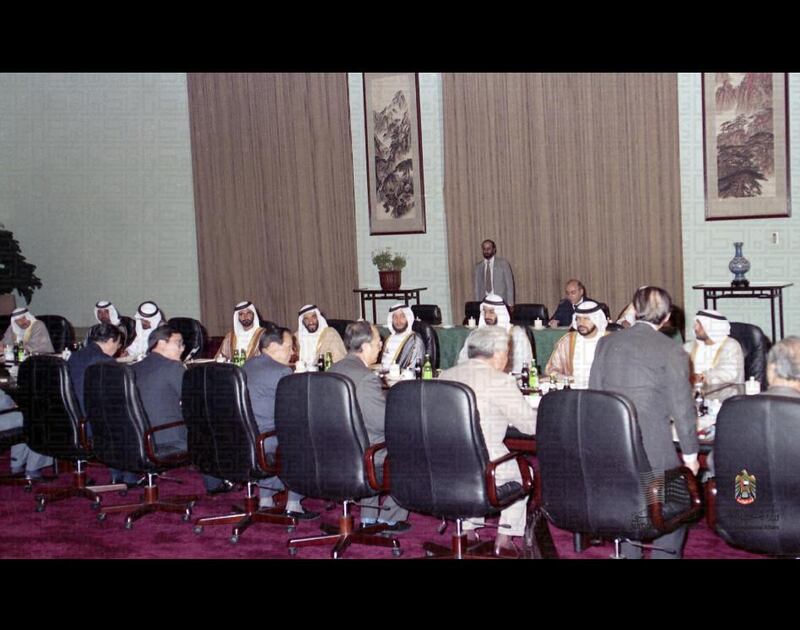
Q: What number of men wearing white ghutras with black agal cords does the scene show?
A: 9